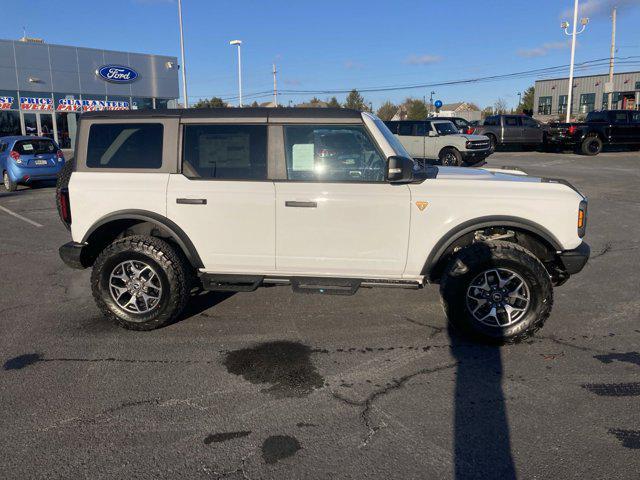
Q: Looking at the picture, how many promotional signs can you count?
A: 1